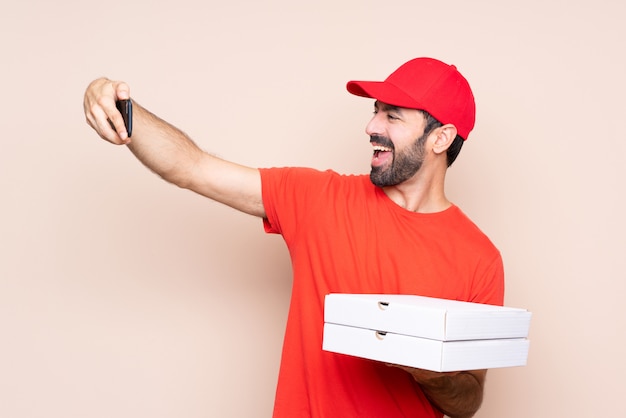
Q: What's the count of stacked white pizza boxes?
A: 2